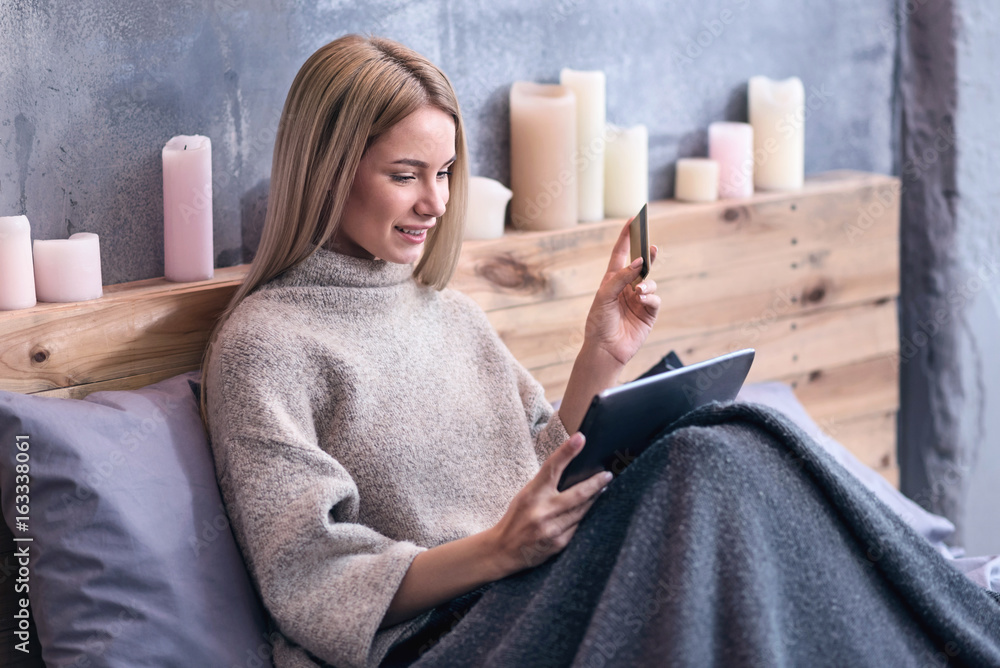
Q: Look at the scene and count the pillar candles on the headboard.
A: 10